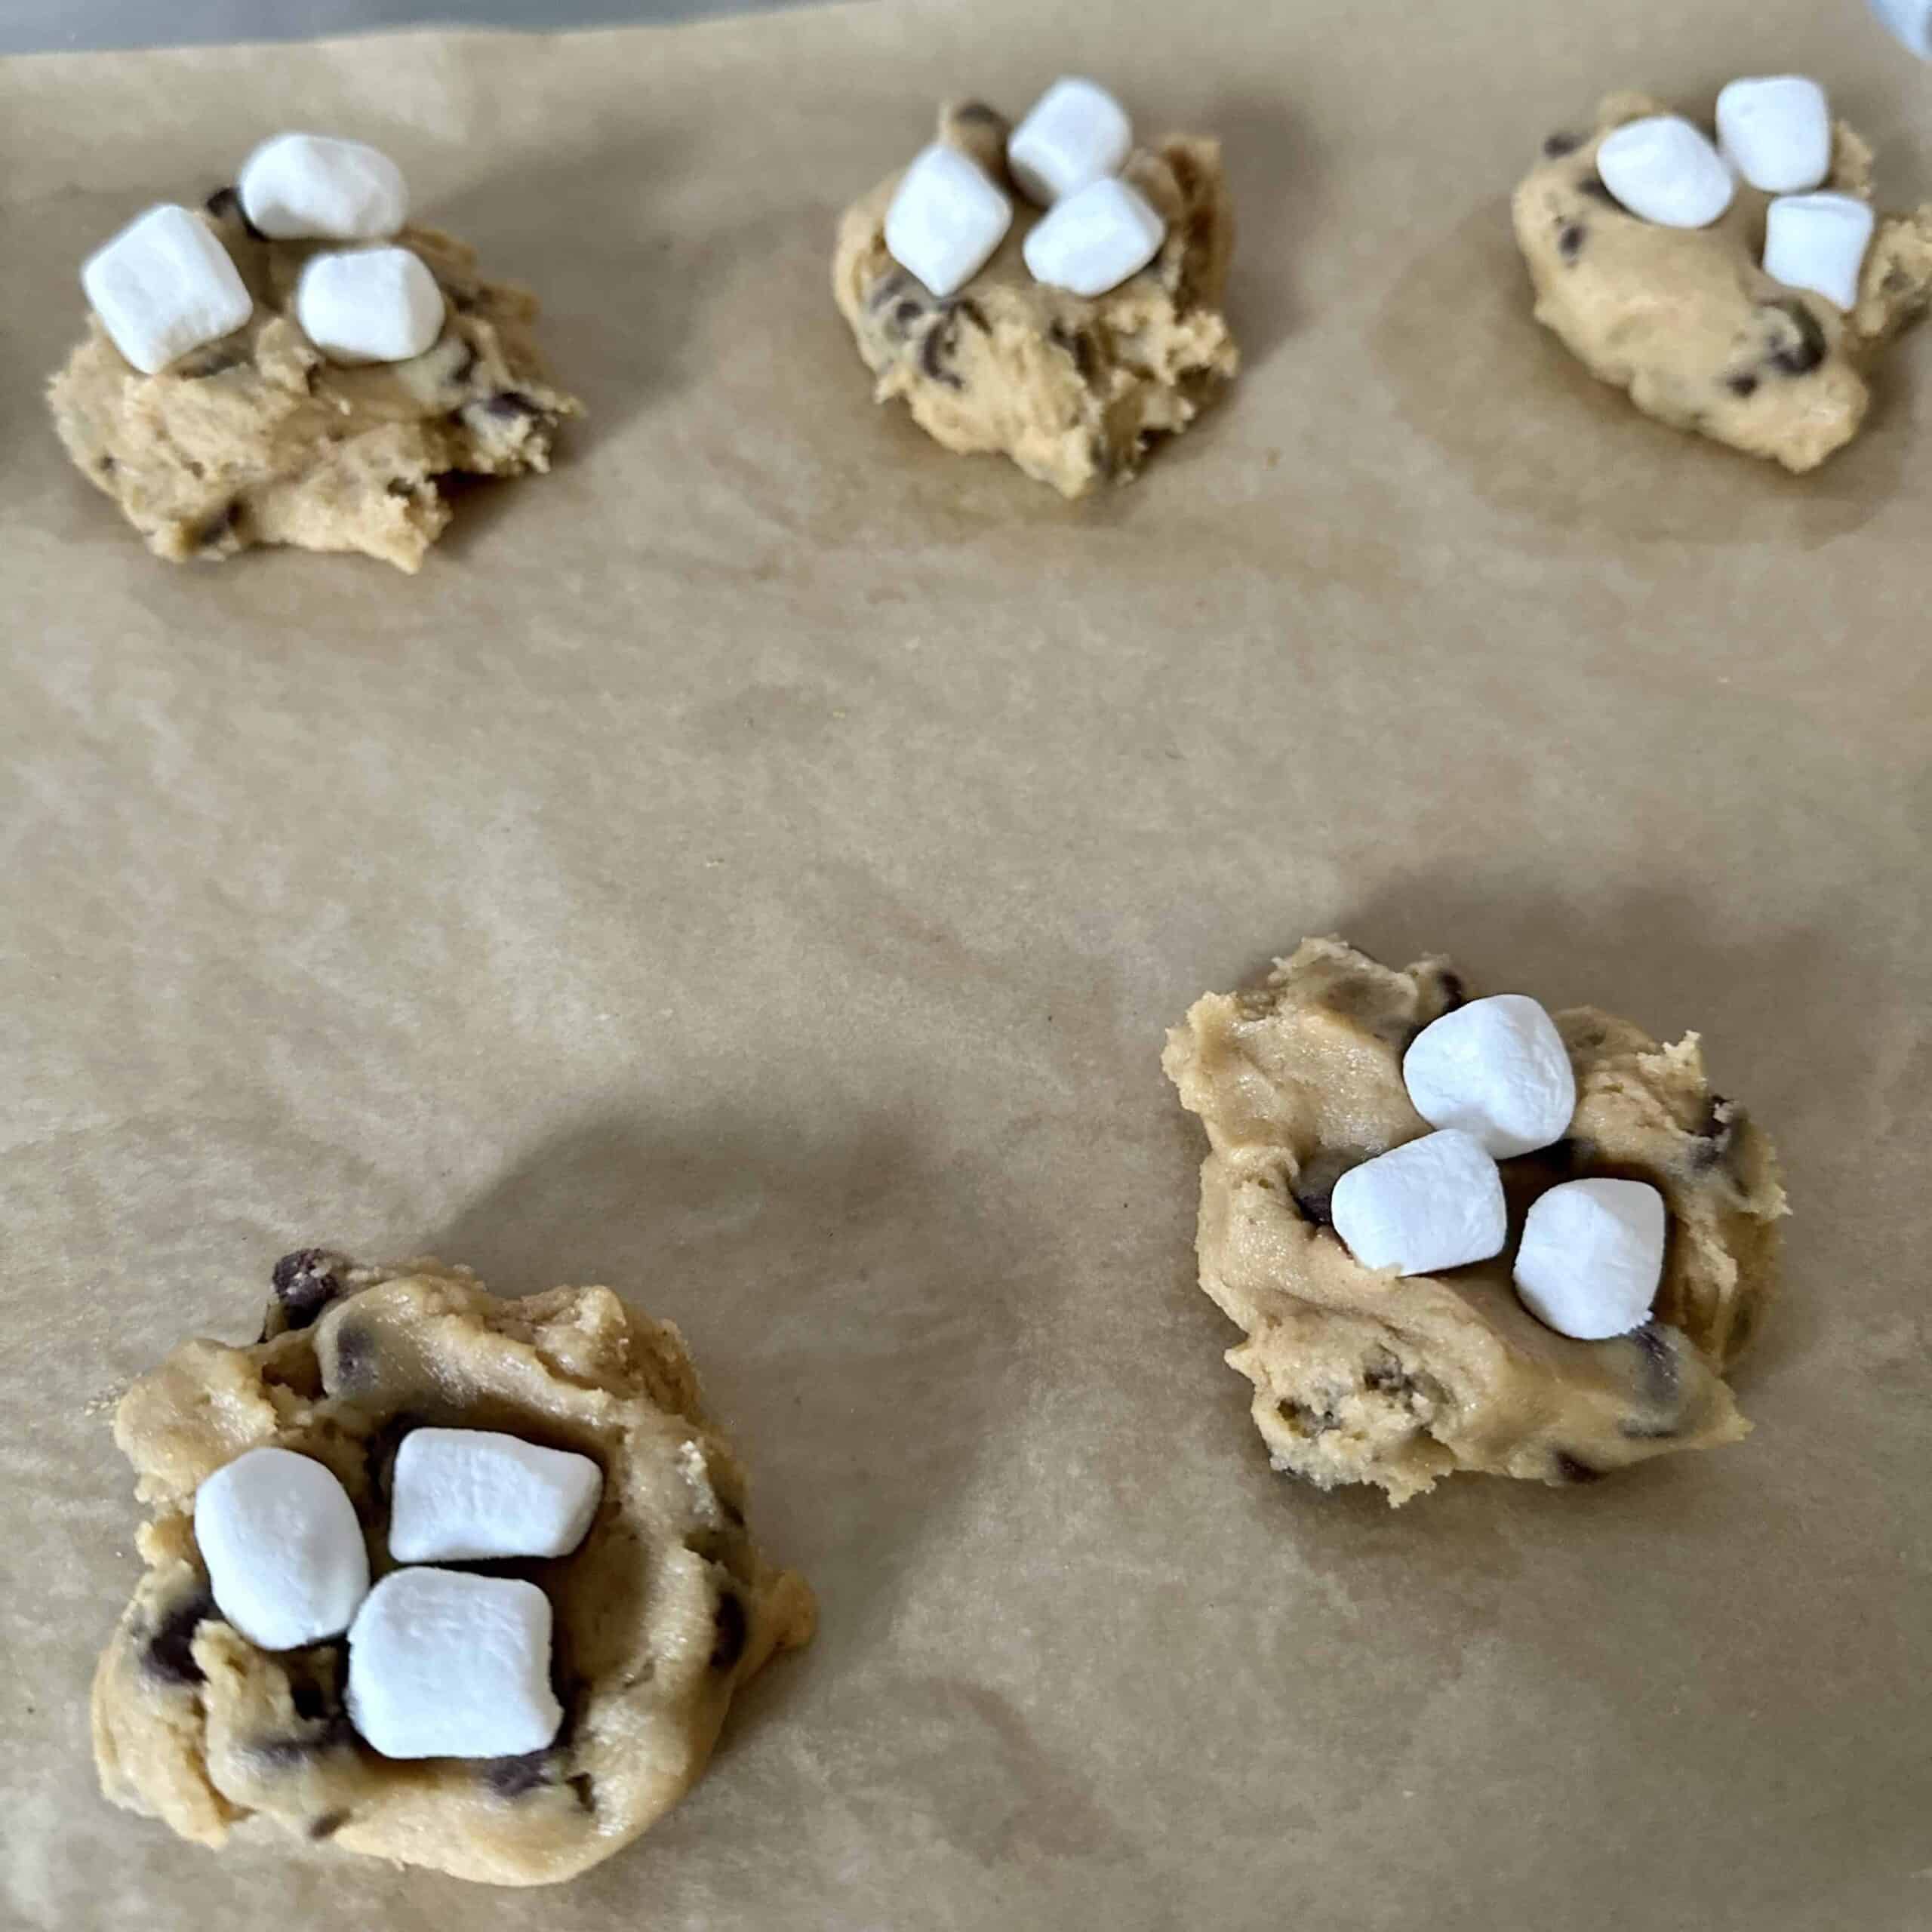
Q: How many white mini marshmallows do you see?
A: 15